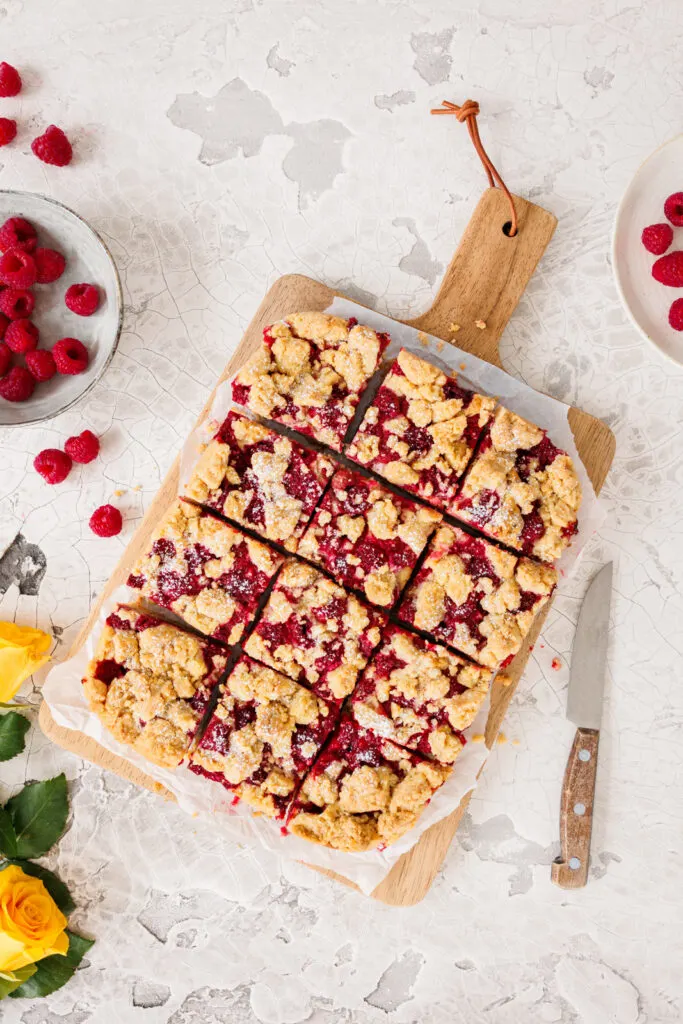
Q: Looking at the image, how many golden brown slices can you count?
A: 12